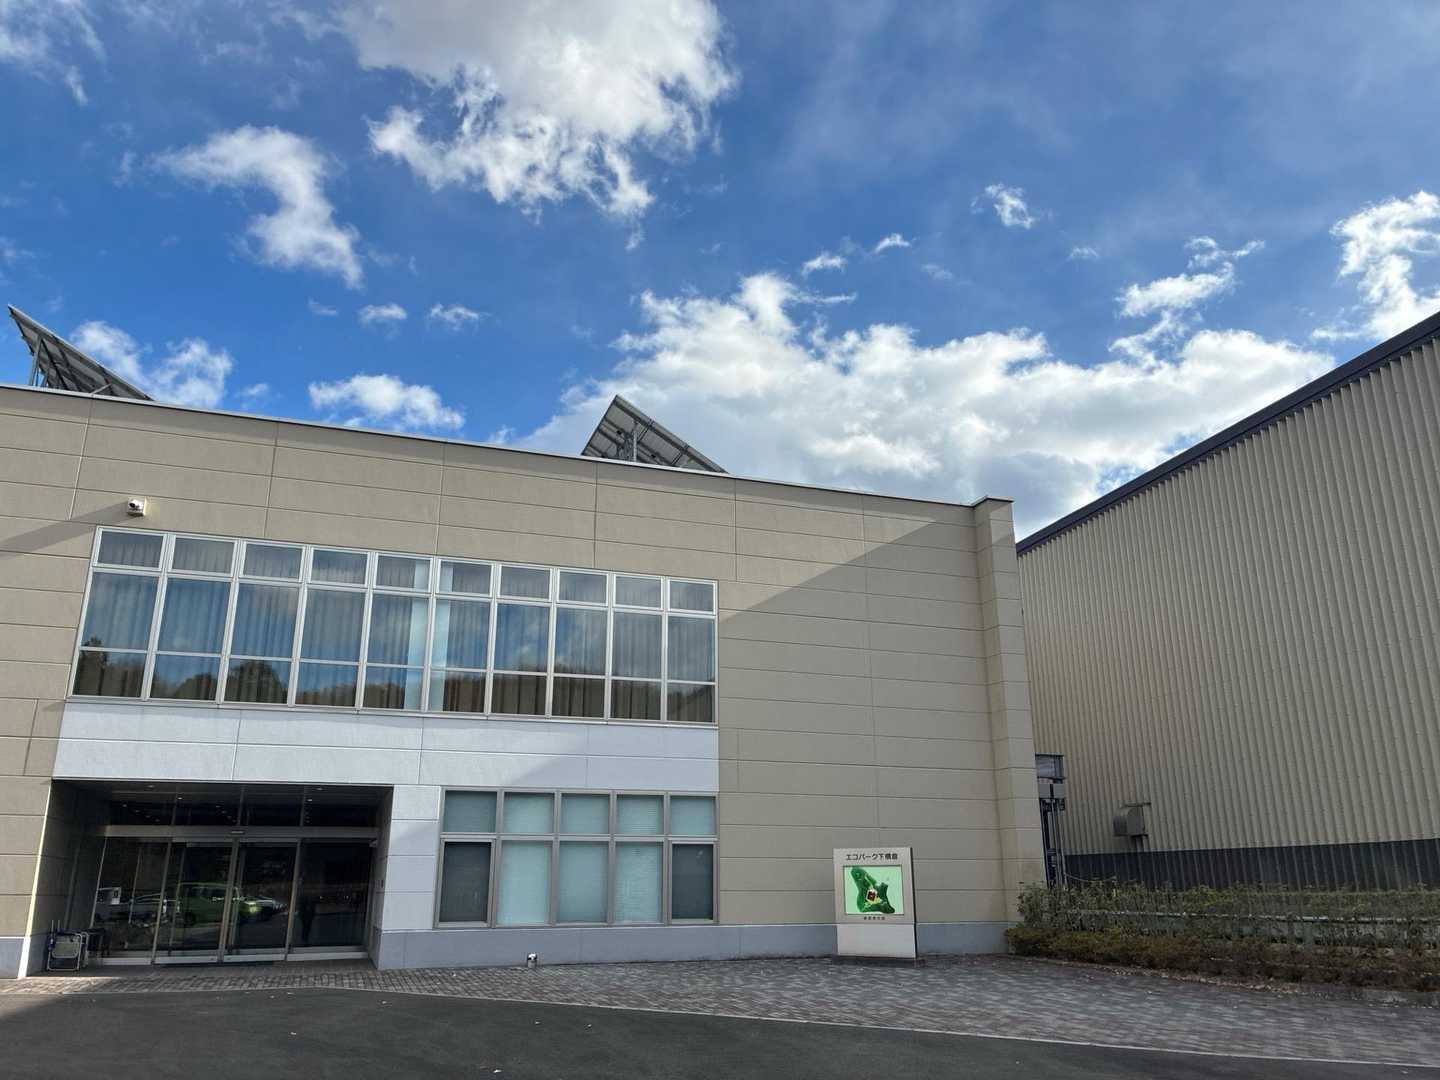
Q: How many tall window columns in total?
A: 10